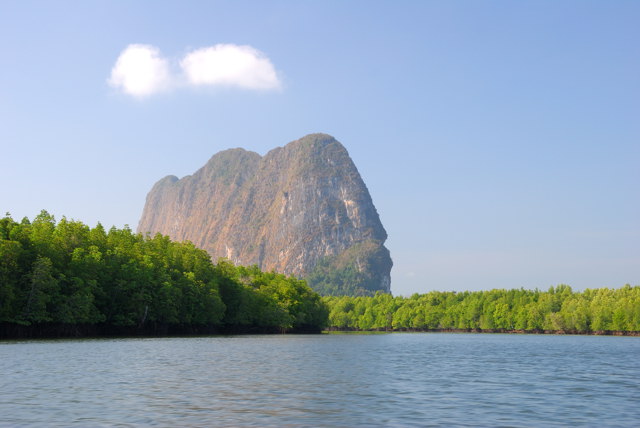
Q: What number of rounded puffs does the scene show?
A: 2